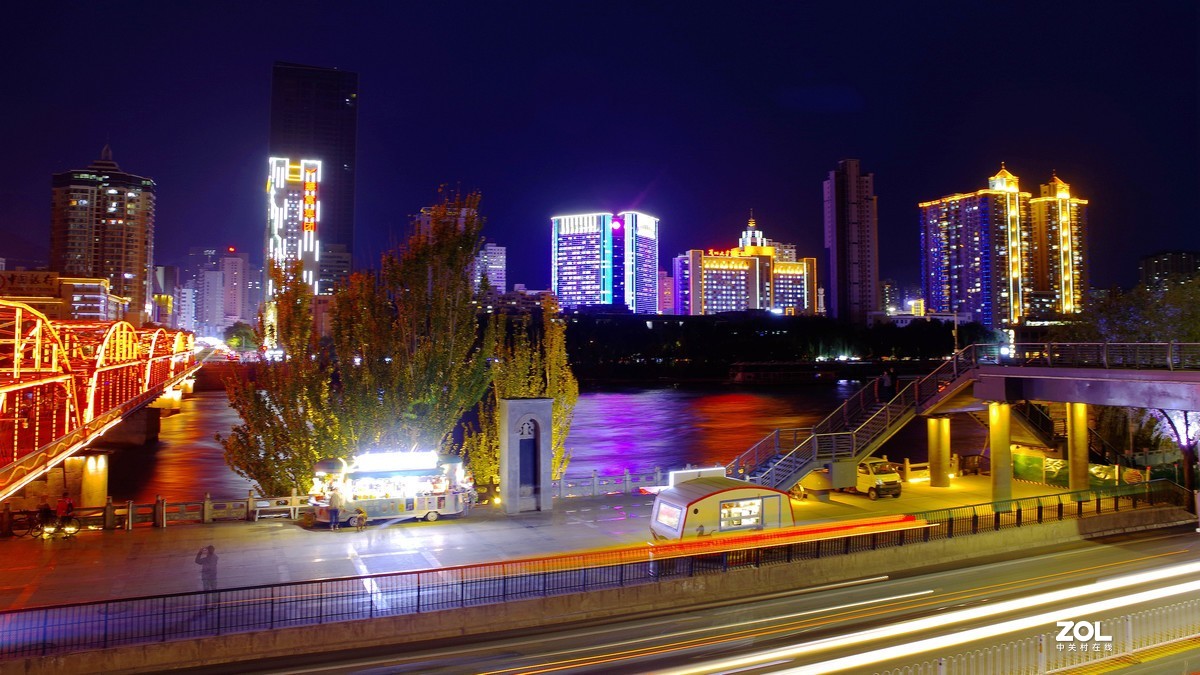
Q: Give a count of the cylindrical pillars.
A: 3